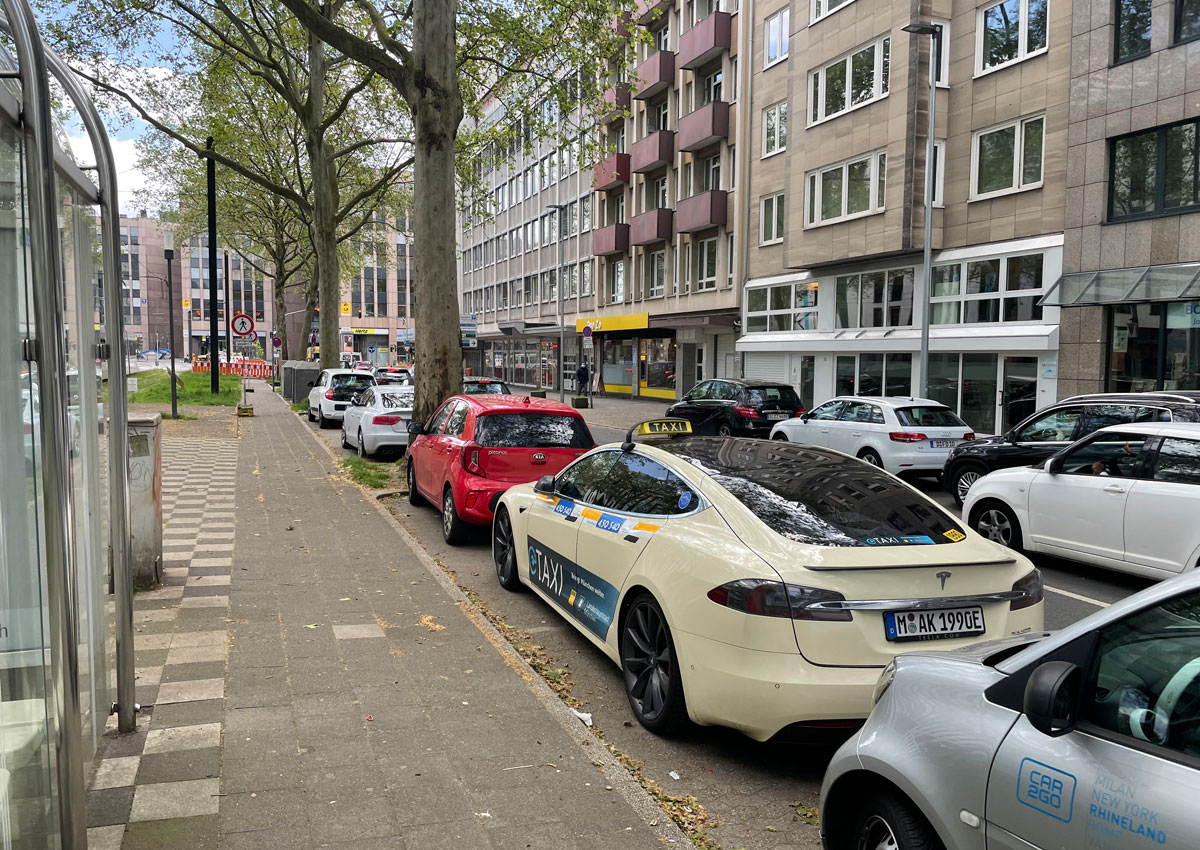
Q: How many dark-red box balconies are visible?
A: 11